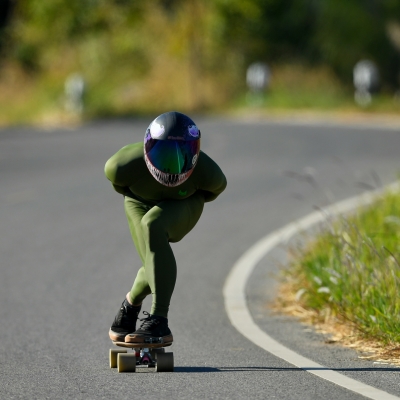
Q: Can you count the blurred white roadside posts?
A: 3